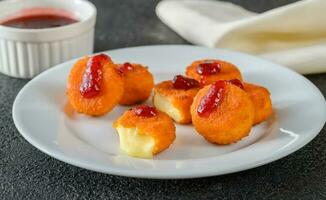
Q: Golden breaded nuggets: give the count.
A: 7